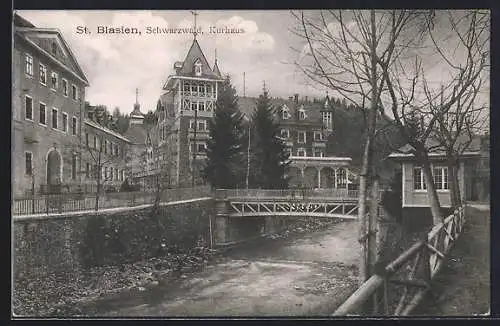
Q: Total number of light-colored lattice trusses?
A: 1